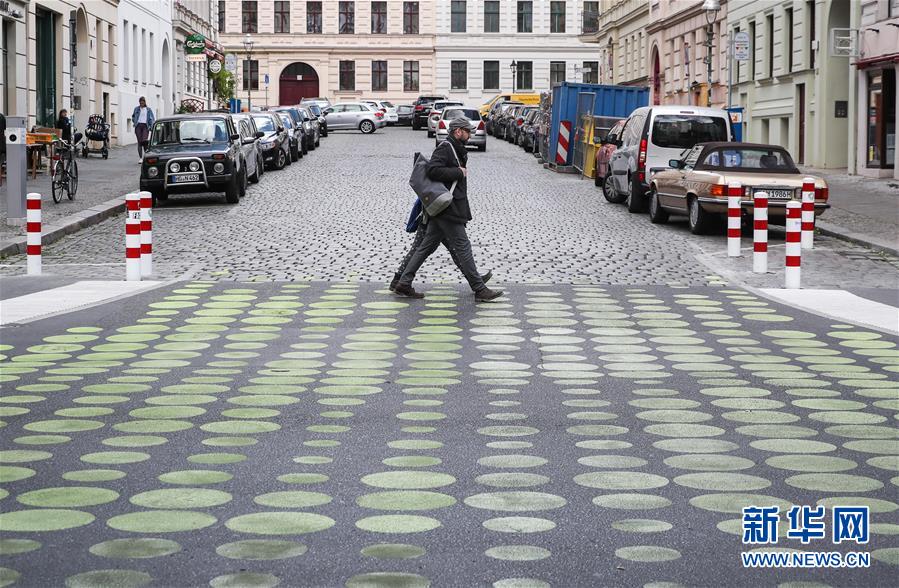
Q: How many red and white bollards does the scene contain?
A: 7